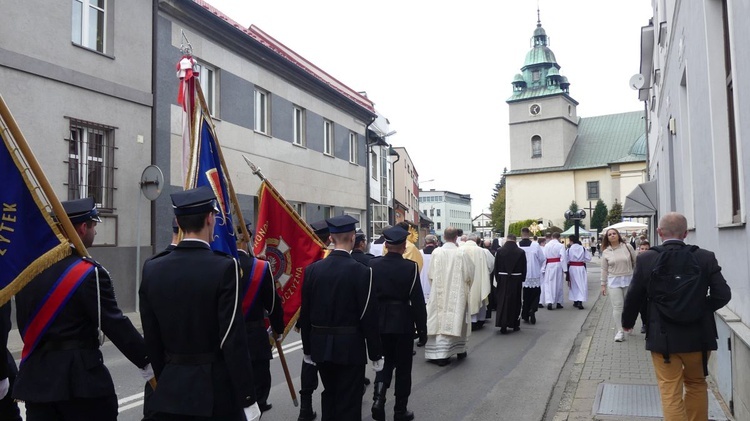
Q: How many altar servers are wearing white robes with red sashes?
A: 2